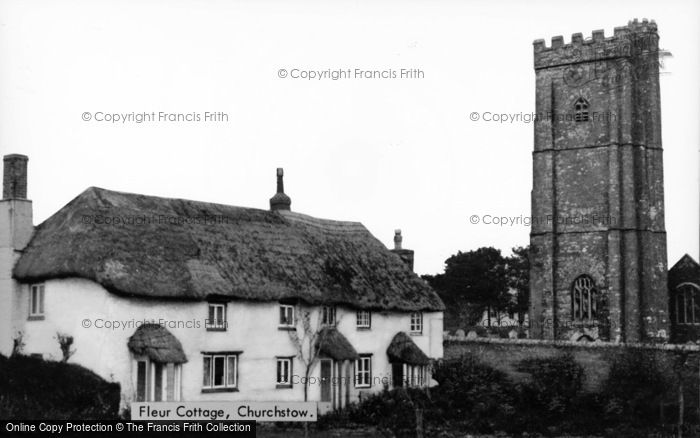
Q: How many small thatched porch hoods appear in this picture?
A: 3